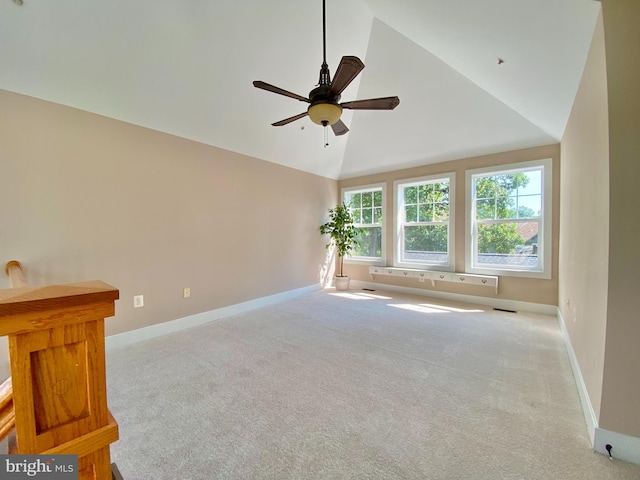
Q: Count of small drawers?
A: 7